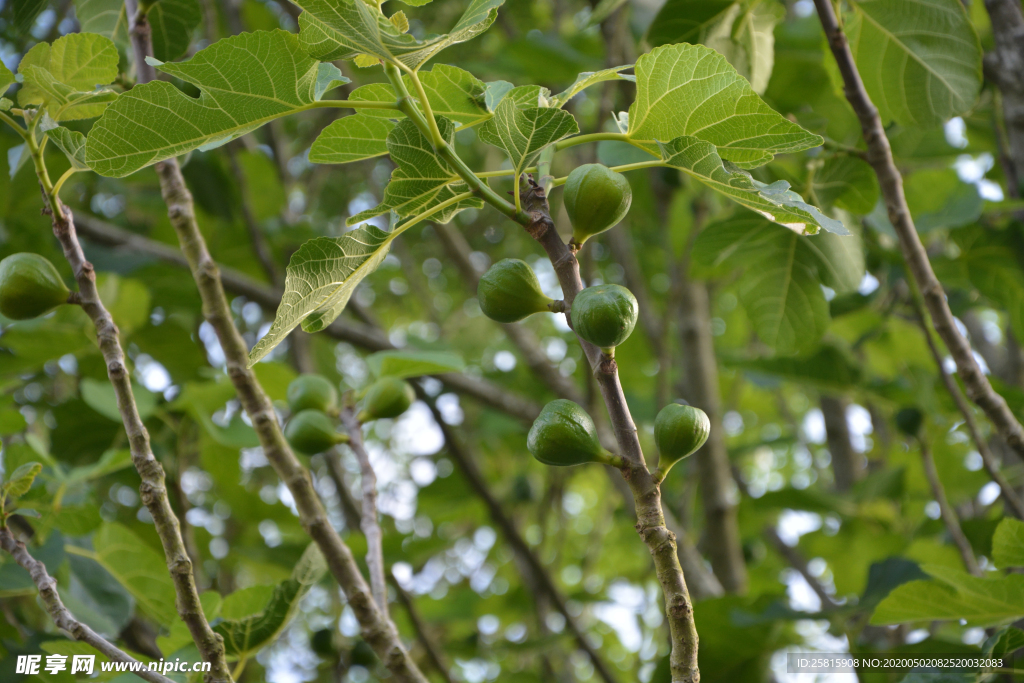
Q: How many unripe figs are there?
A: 9